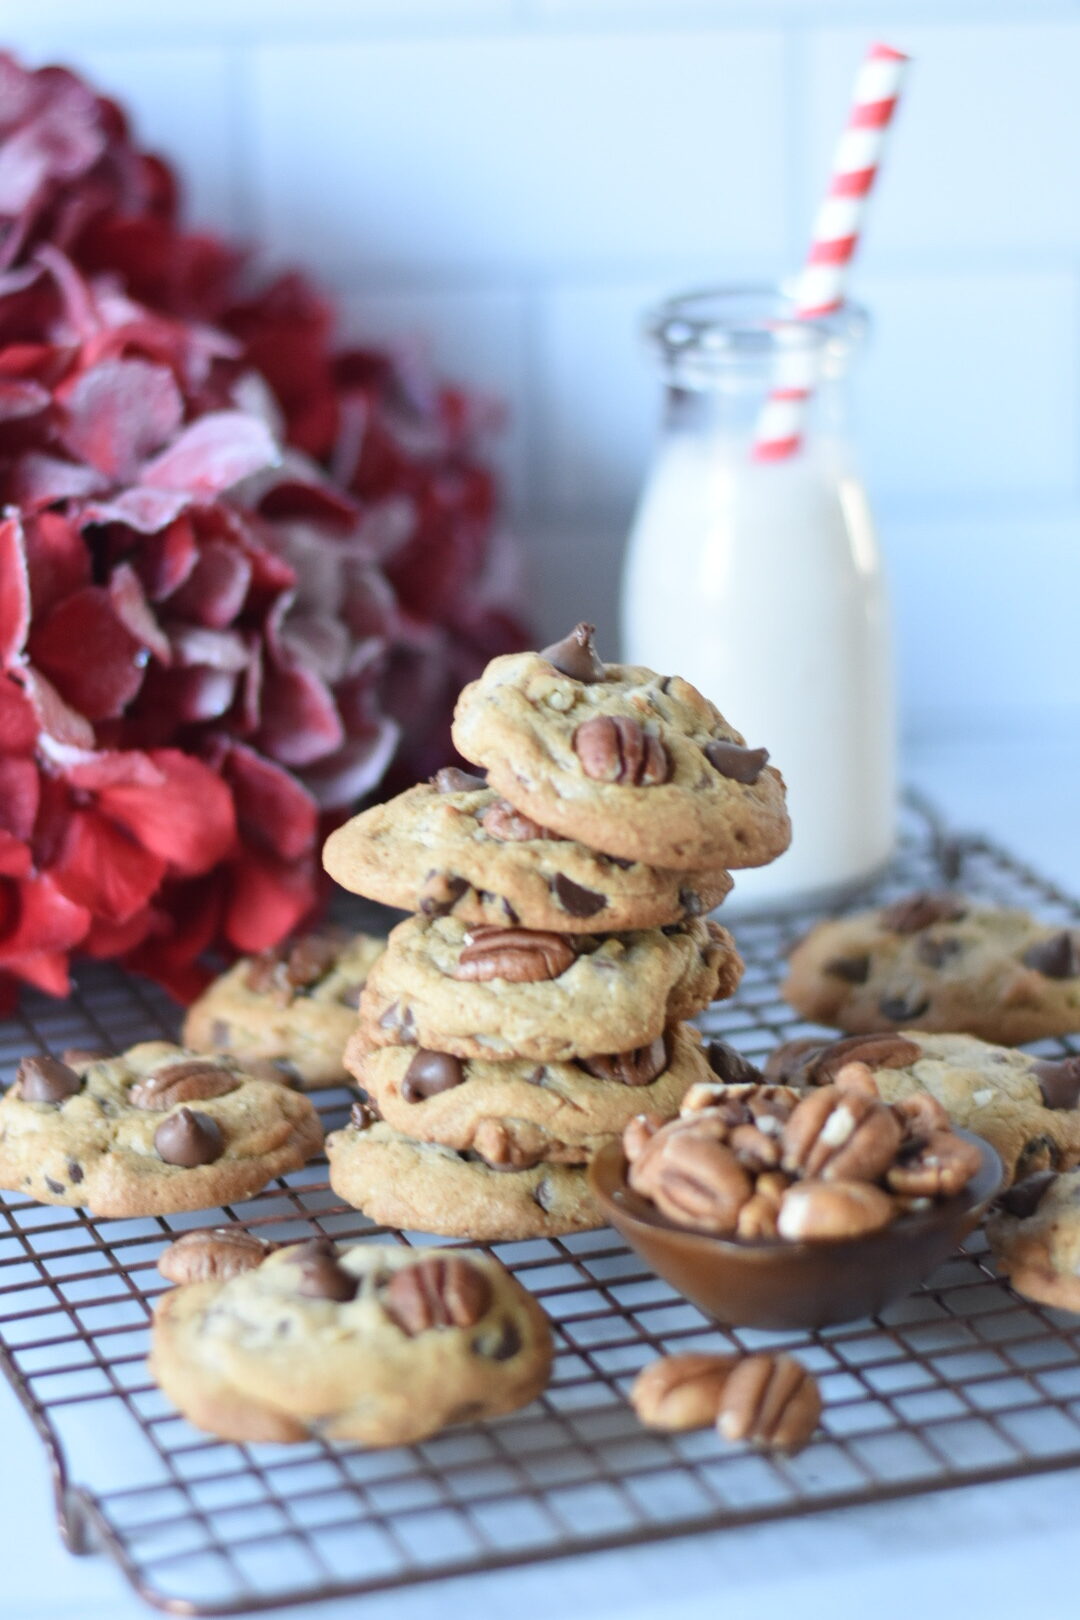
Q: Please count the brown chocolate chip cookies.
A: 11